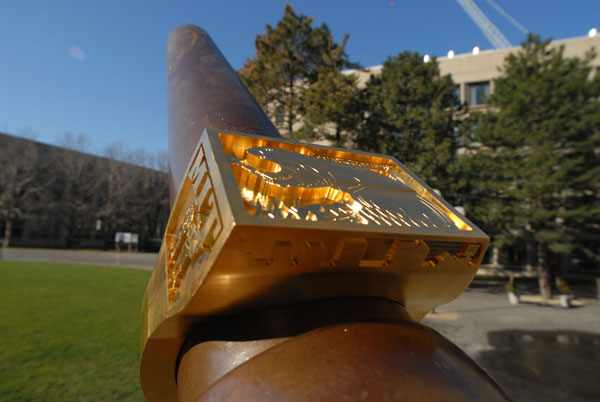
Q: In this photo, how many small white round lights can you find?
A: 4